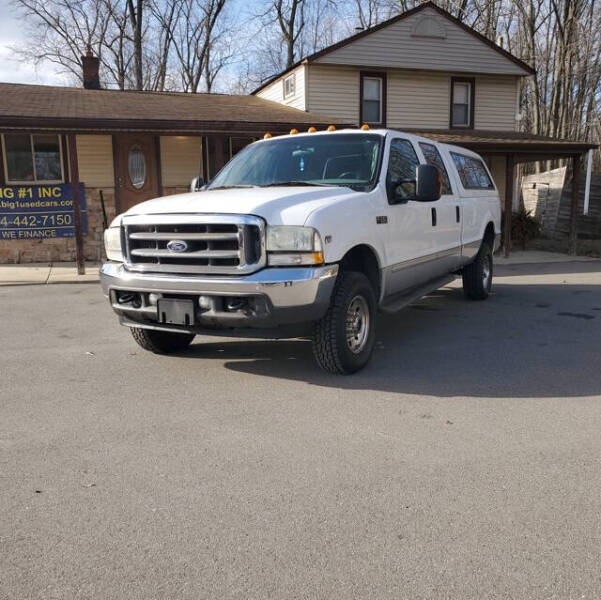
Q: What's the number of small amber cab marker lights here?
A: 5